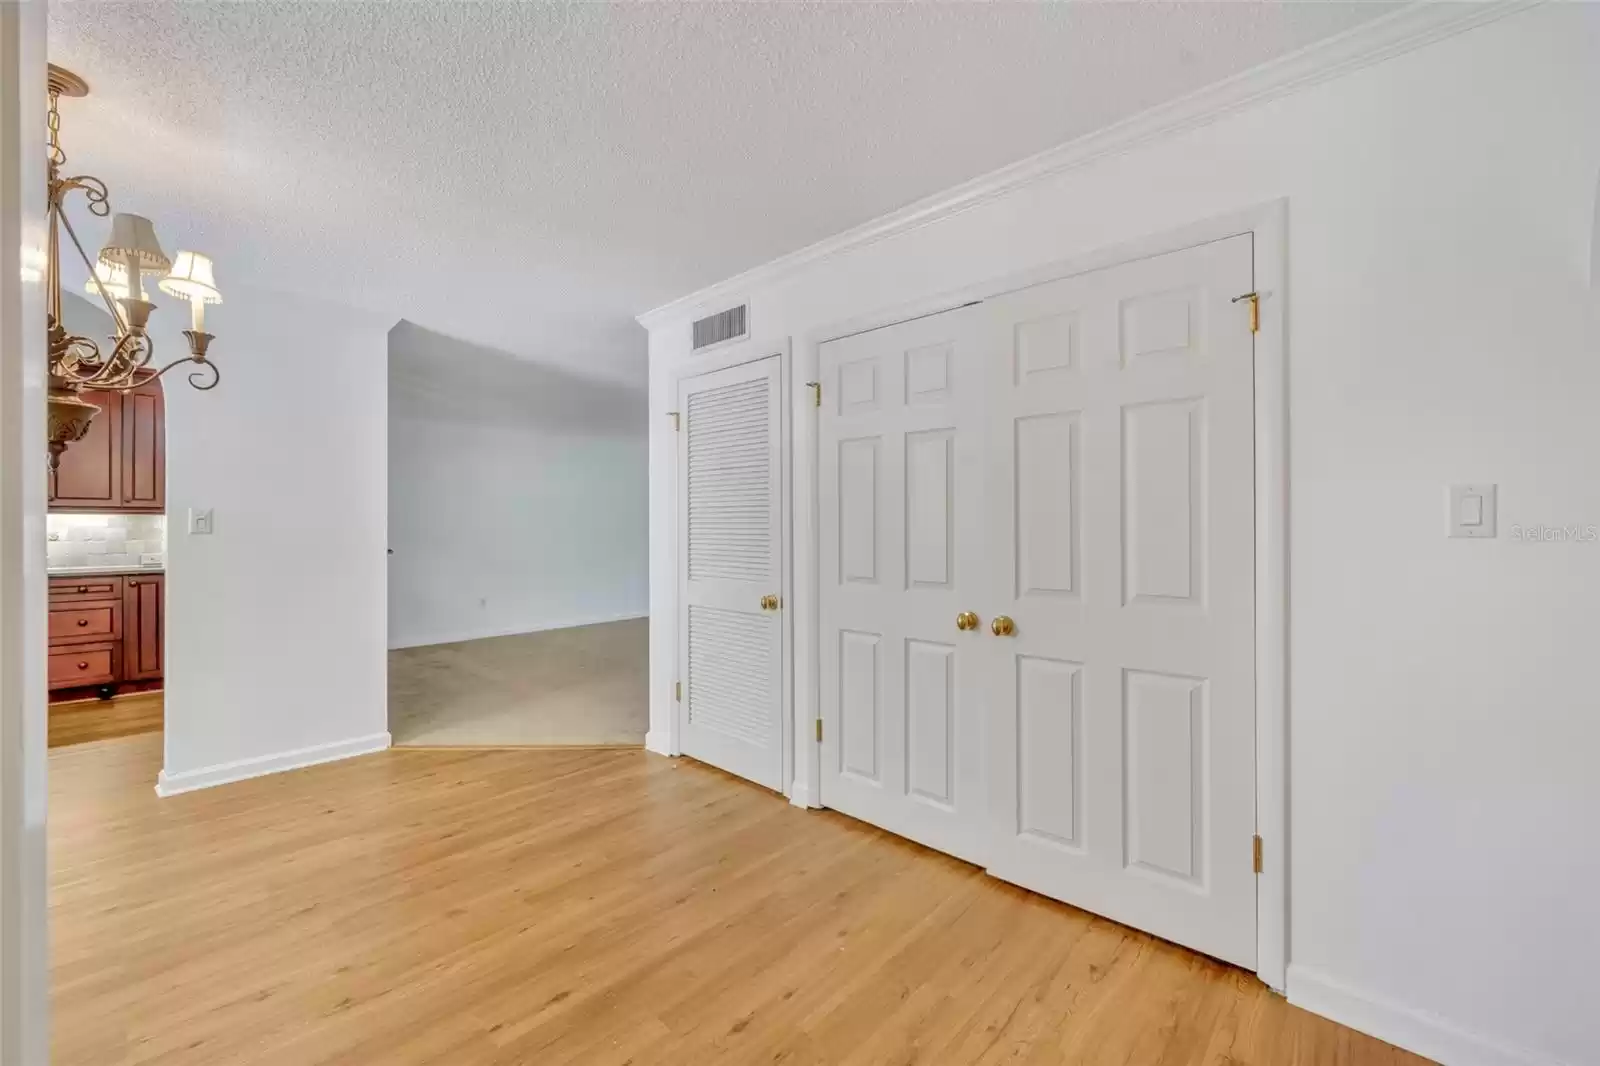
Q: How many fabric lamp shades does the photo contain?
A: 3